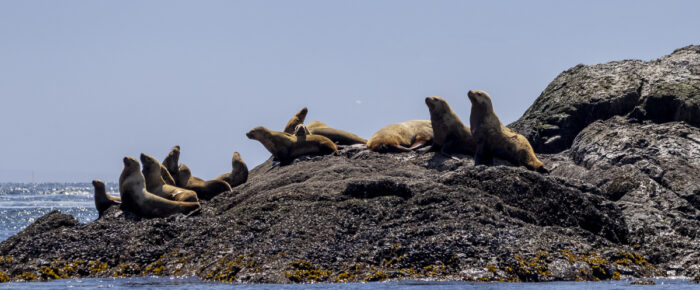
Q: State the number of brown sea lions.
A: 12